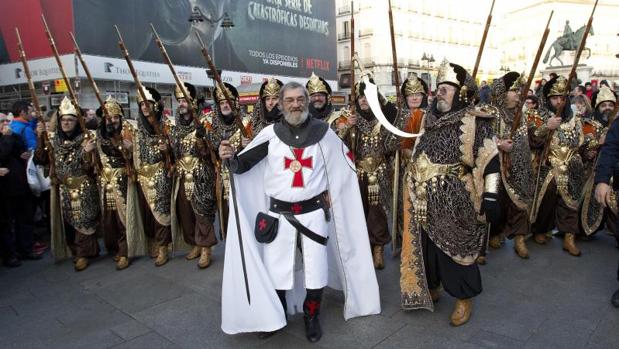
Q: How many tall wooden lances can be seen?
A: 11